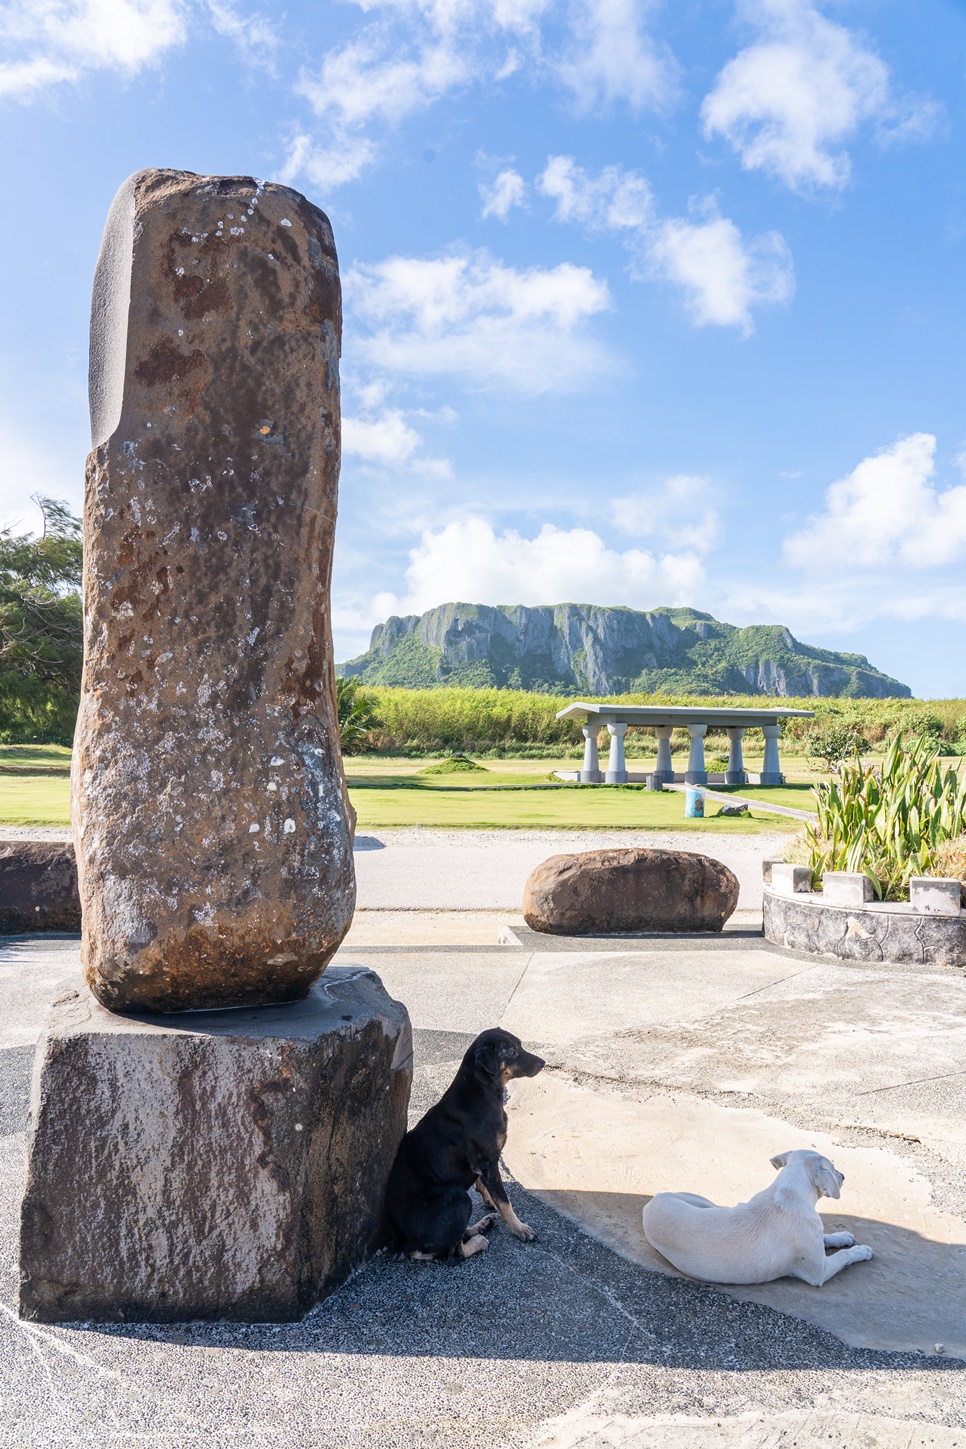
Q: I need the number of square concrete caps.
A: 4